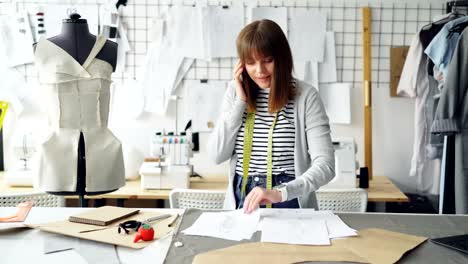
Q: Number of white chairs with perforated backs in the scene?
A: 3